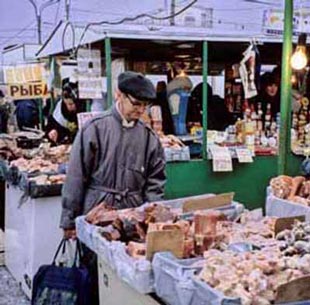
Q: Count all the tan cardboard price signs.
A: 4